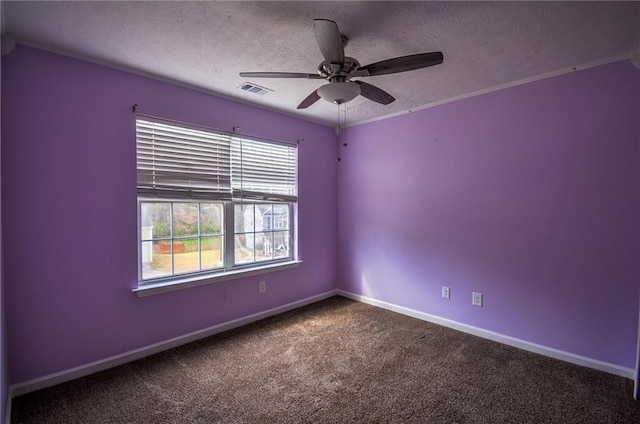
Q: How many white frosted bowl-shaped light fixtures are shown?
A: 1